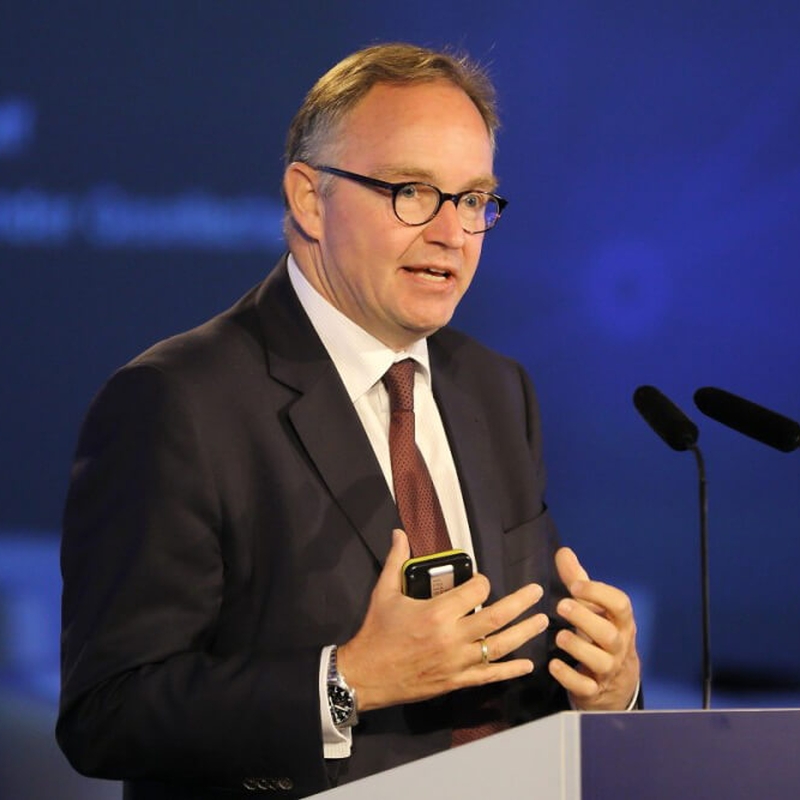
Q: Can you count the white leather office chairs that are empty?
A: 0